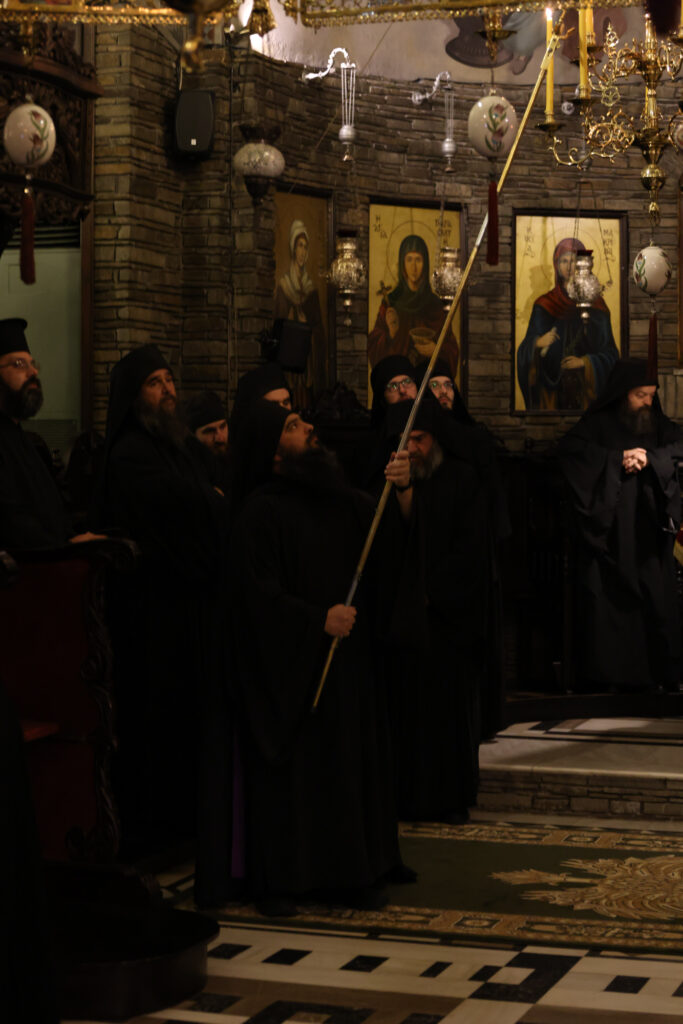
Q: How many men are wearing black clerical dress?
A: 9